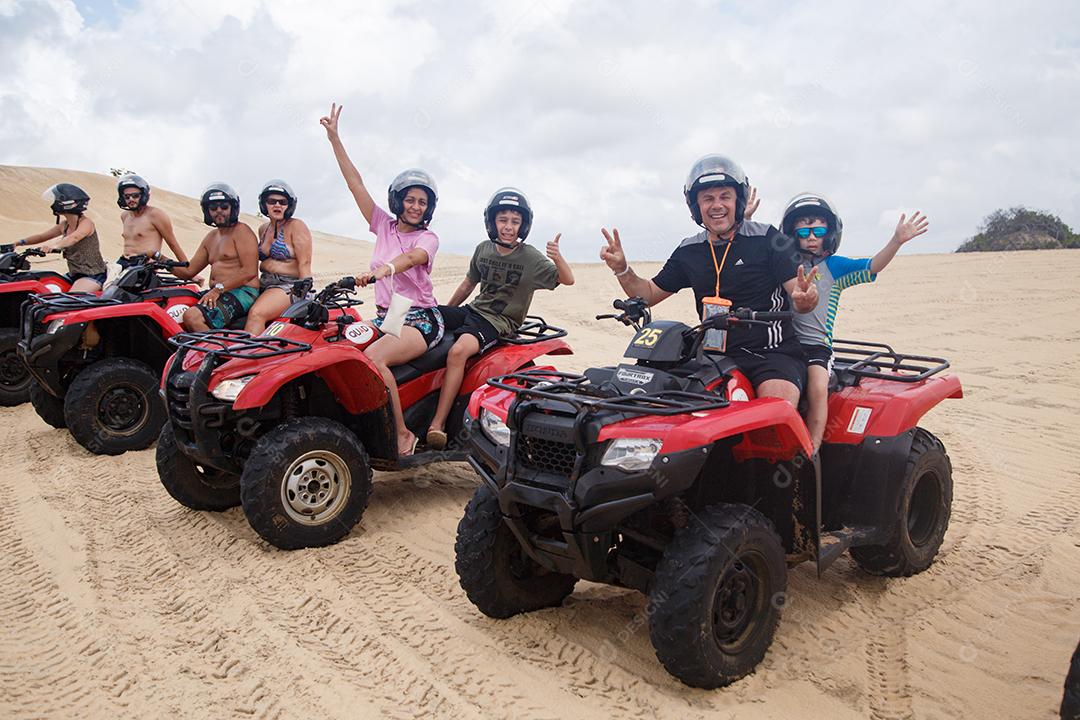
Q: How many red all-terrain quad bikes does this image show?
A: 4